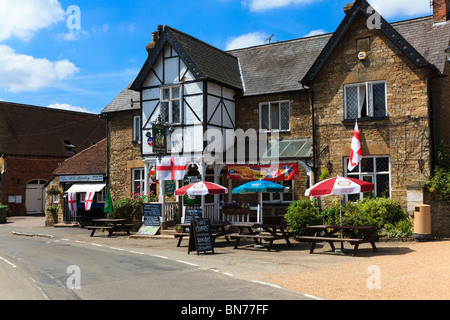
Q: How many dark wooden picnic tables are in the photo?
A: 4